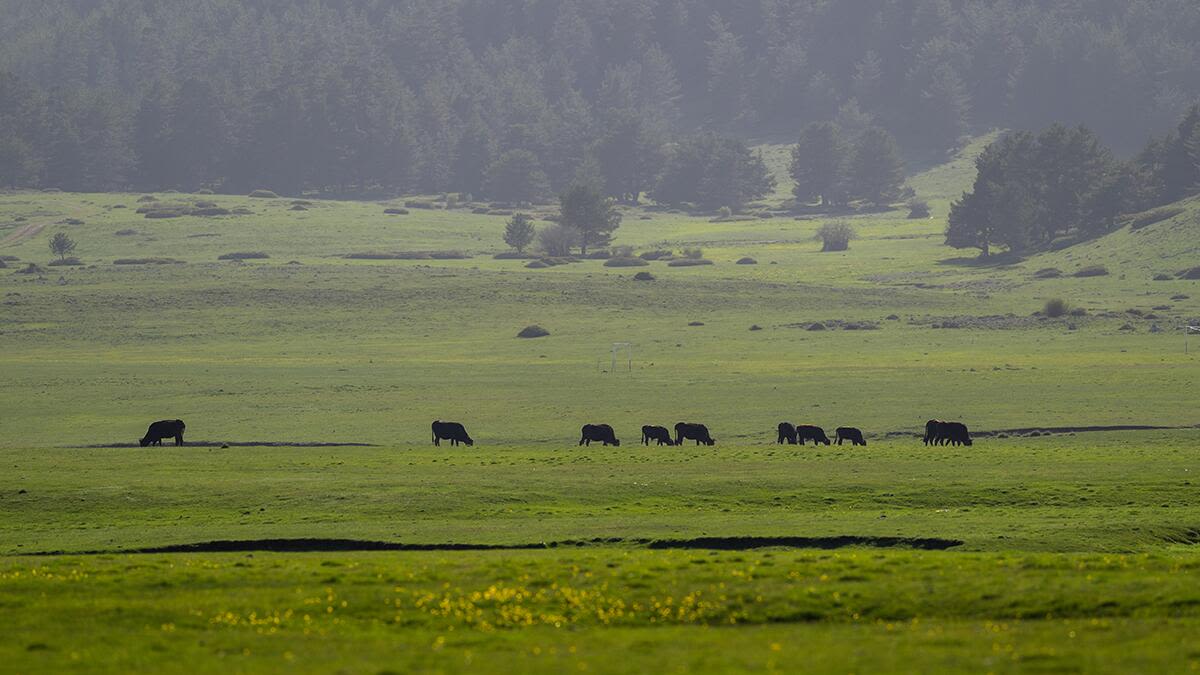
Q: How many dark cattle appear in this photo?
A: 10